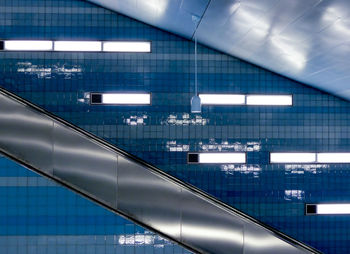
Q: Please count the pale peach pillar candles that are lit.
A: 0